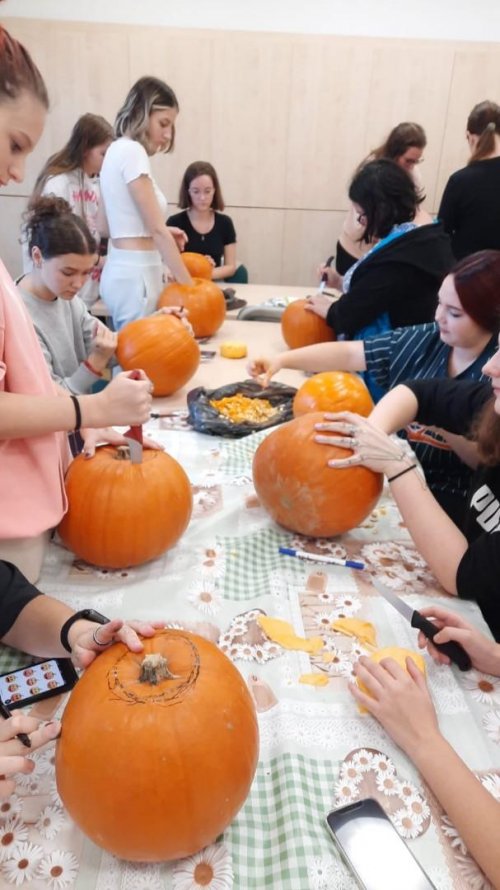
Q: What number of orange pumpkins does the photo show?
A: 8